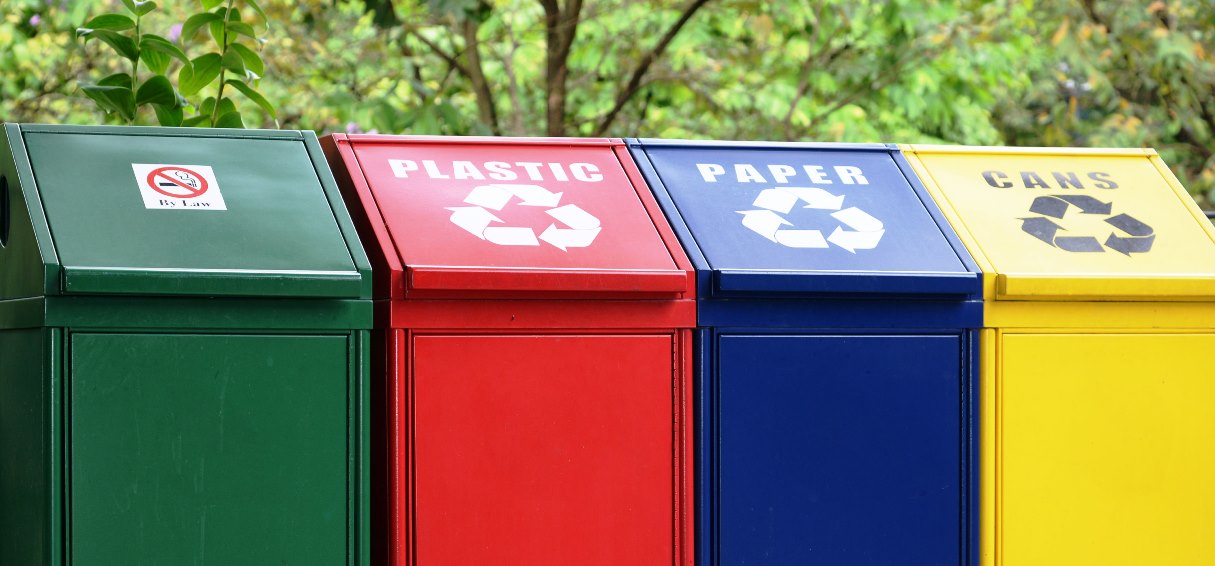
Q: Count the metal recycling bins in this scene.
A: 1